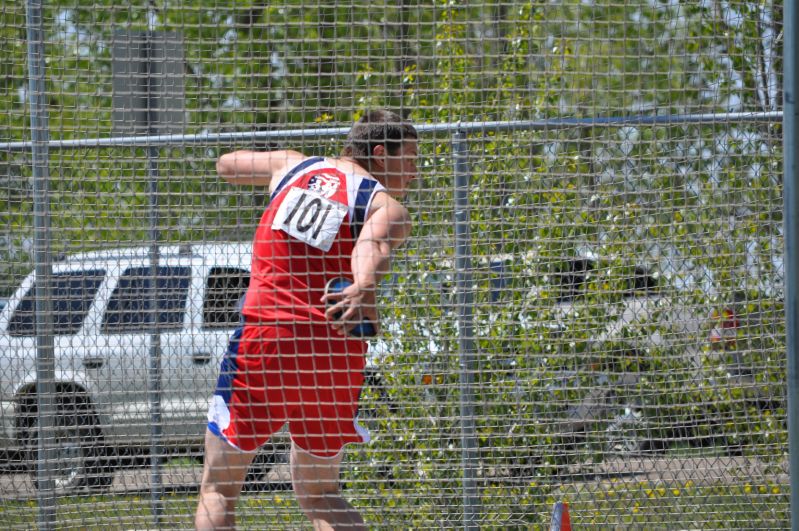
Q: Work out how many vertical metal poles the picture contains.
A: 4